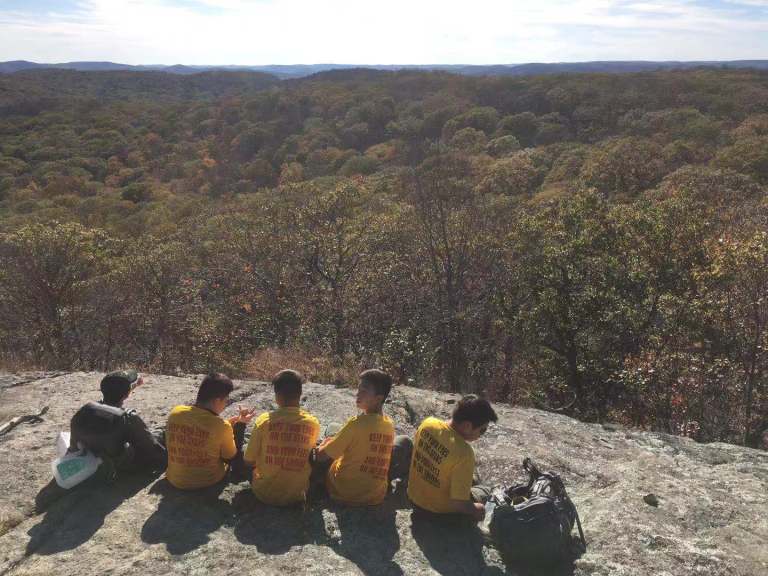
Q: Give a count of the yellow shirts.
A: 4